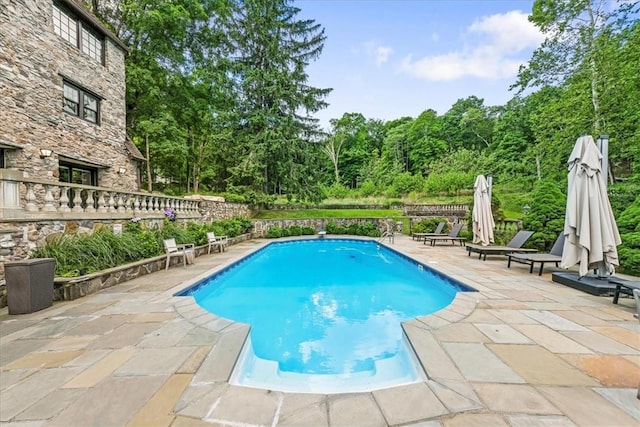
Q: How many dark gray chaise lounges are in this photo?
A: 5